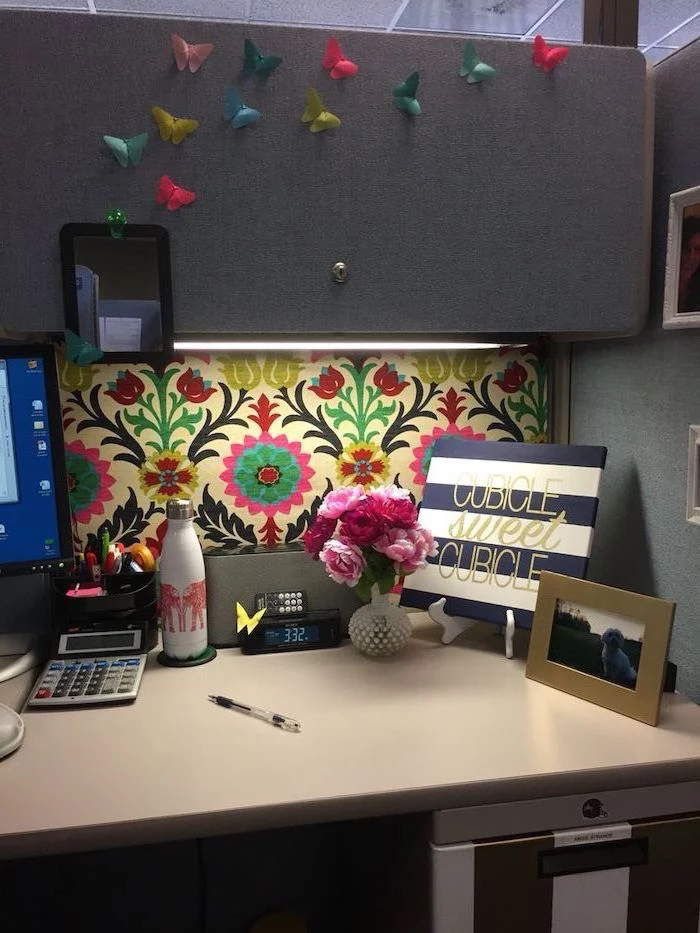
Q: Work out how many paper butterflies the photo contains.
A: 13